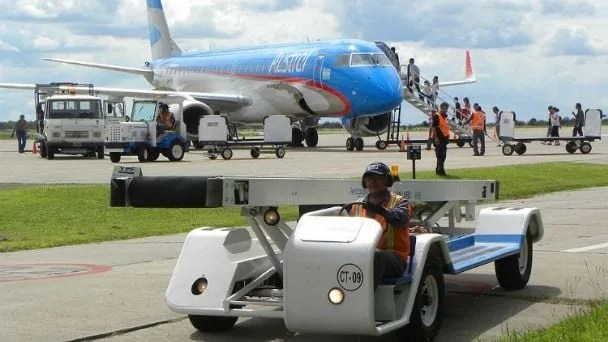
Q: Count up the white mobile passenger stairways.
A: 1